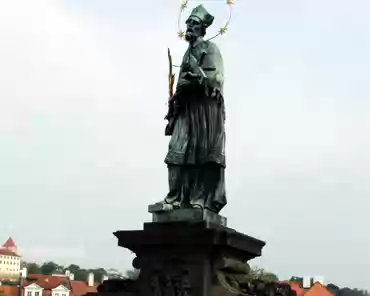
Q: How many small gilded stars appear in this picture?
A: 4